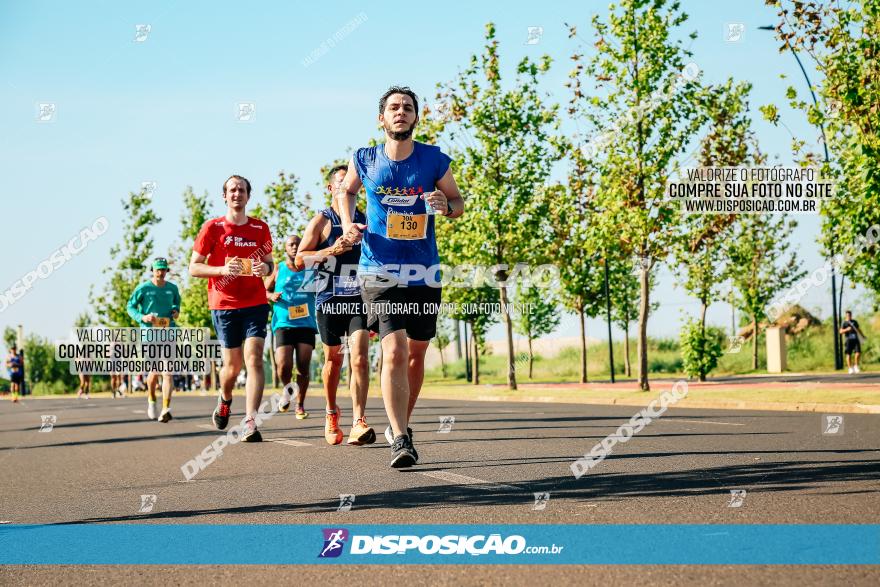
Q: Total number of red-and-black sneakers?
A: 2